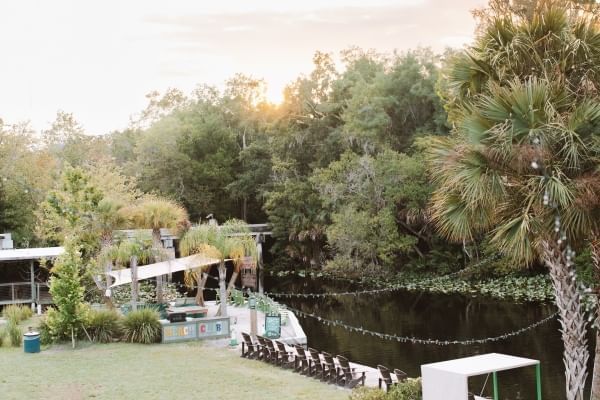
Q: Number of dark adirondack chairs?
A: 10